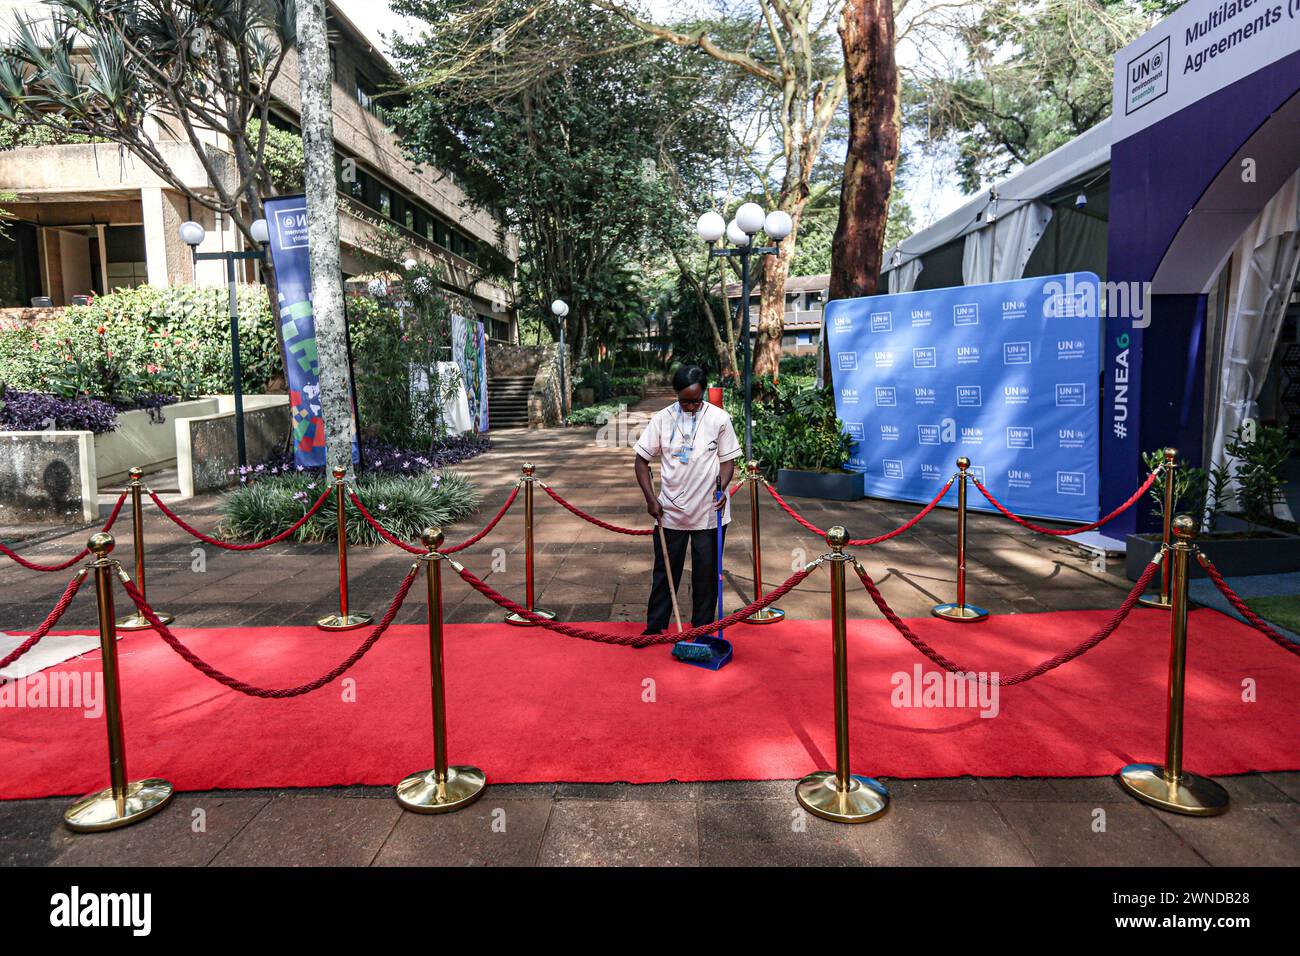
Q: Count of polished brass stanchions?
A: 10